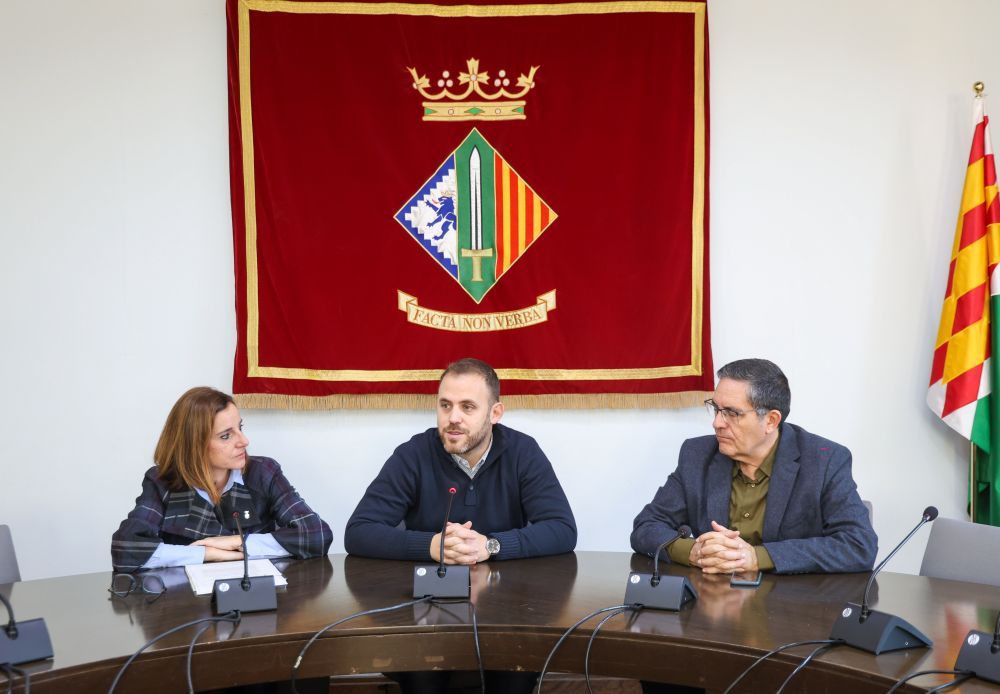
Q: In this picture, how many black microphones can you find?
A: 6